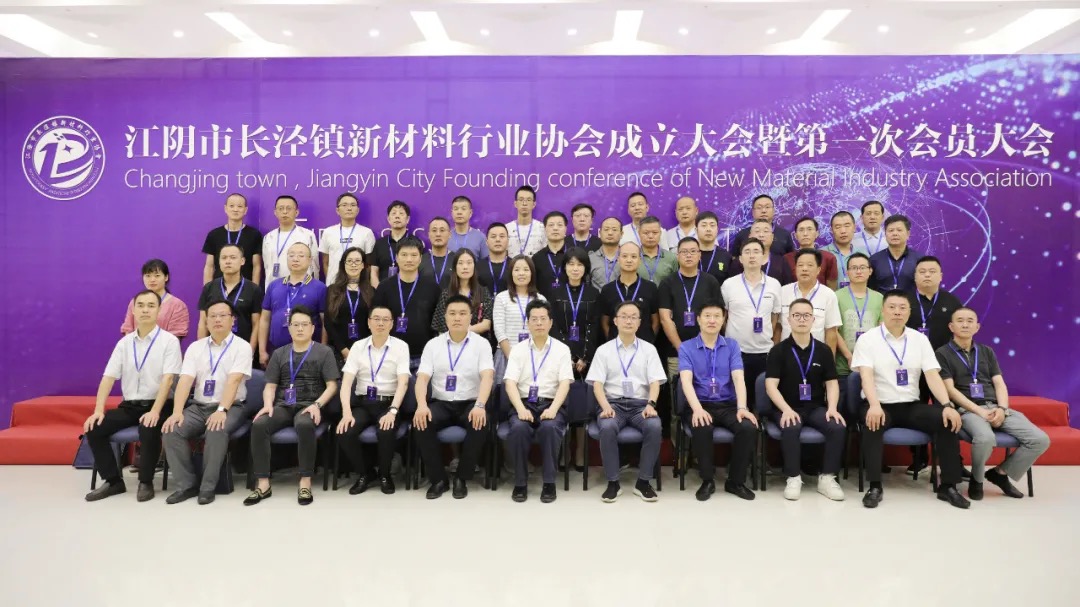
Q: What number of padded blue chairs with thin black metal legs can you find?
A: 11